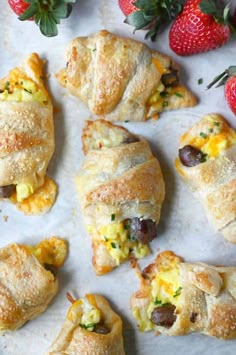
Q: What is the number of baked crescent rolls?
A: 7